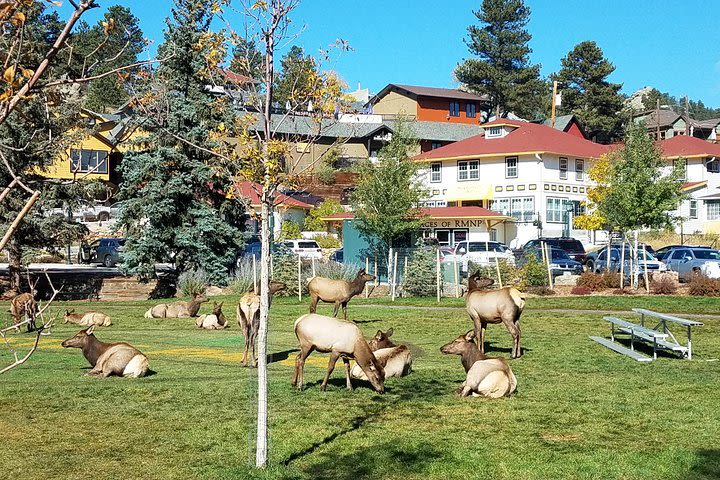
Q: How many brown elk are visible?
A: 11